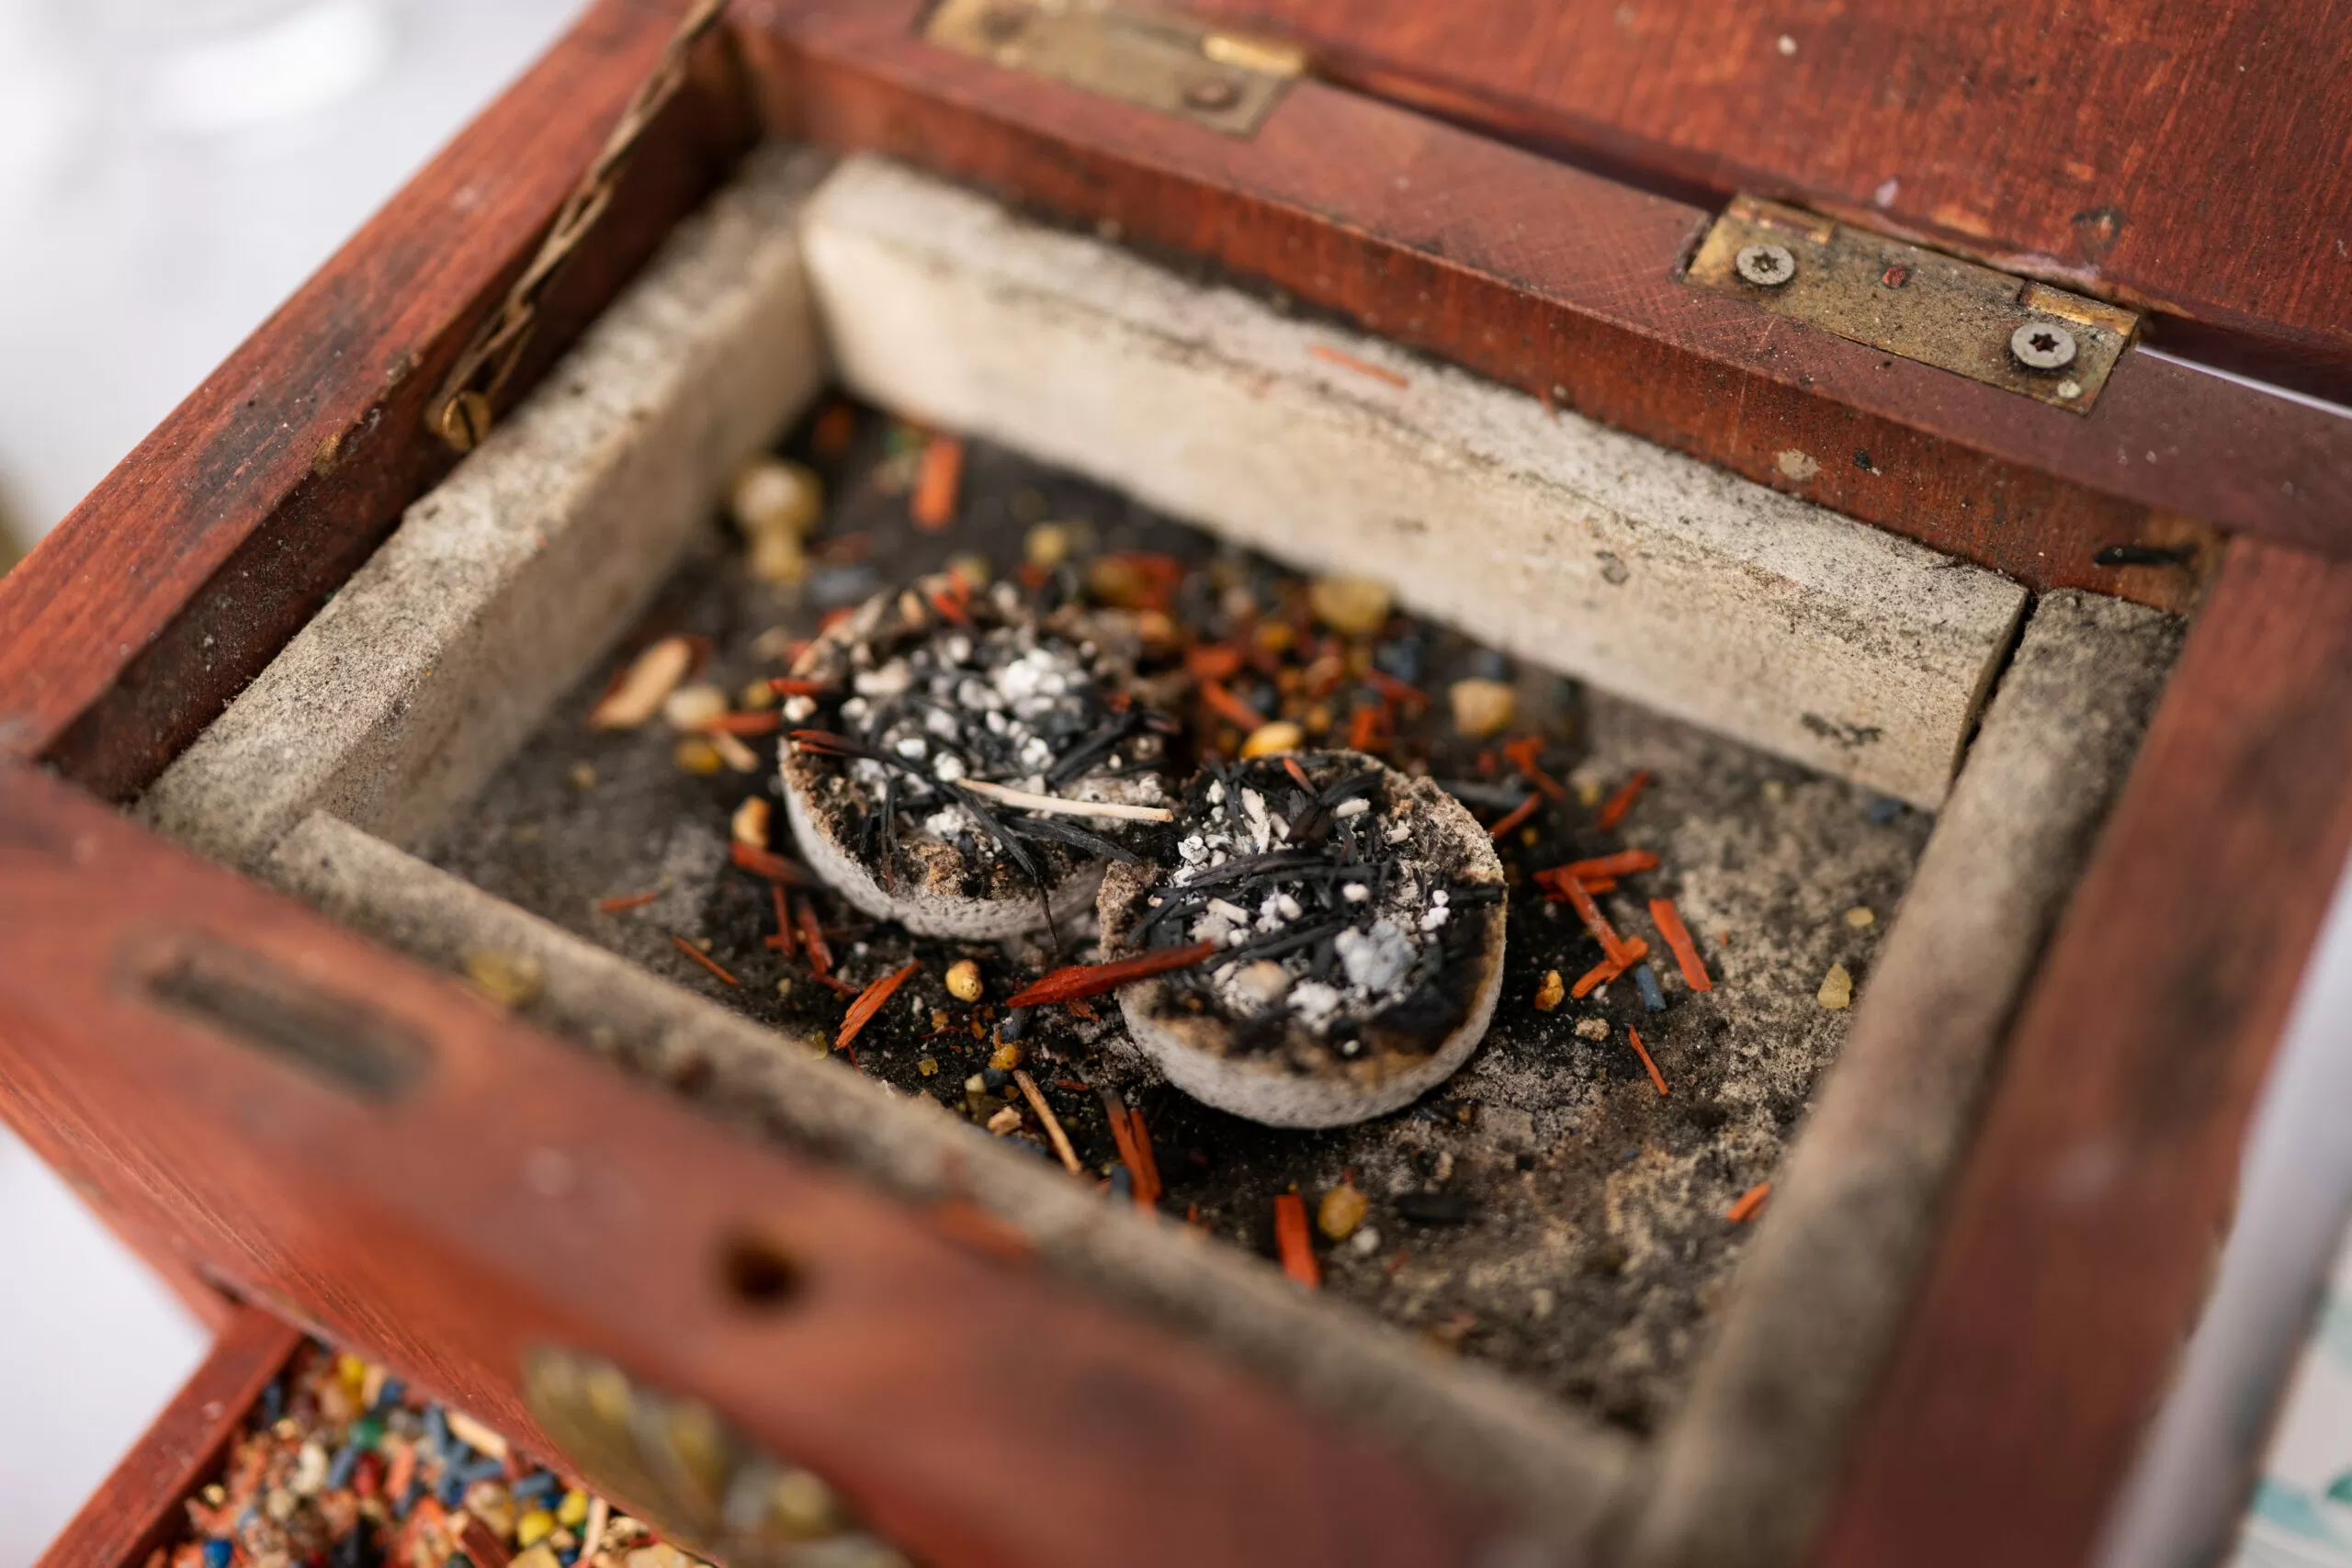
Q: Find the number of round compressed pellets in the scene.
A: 2